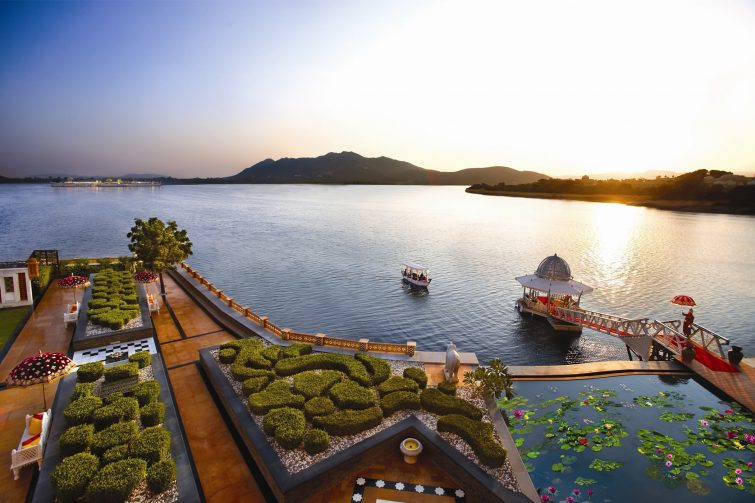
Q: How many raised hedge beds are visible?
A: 3